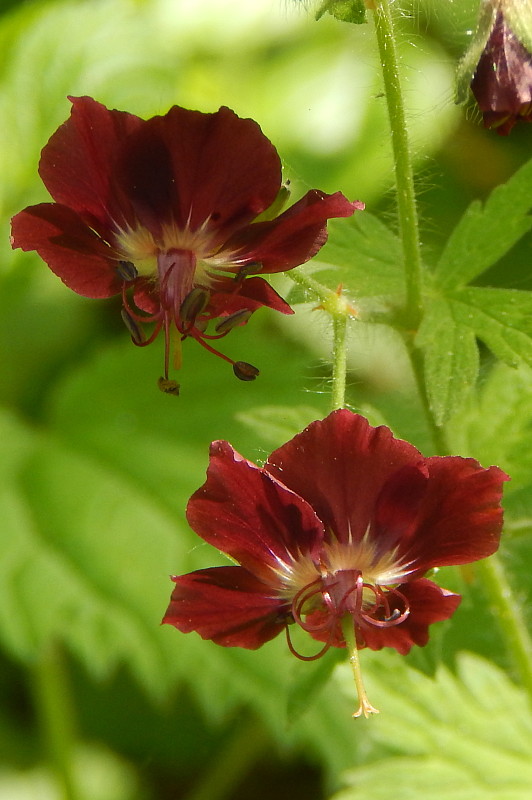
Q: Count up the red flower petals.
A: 10